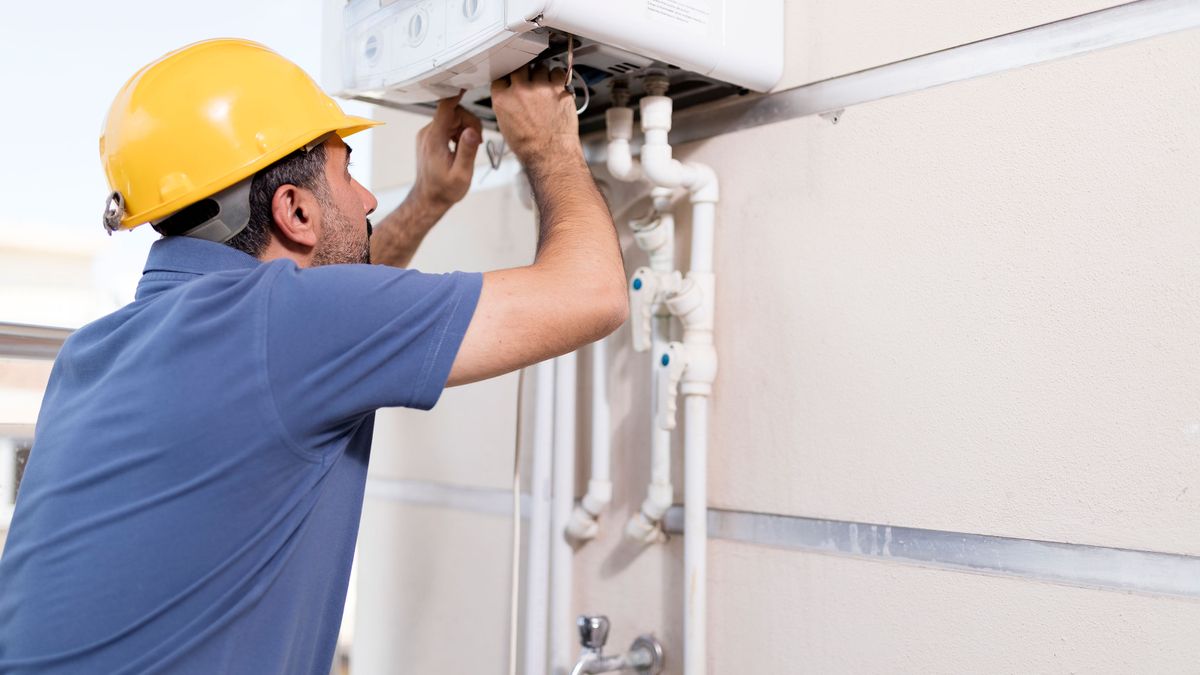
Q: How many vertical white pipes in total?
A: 5